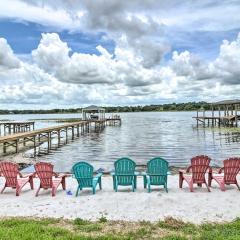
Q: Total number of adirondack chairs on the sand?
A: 7